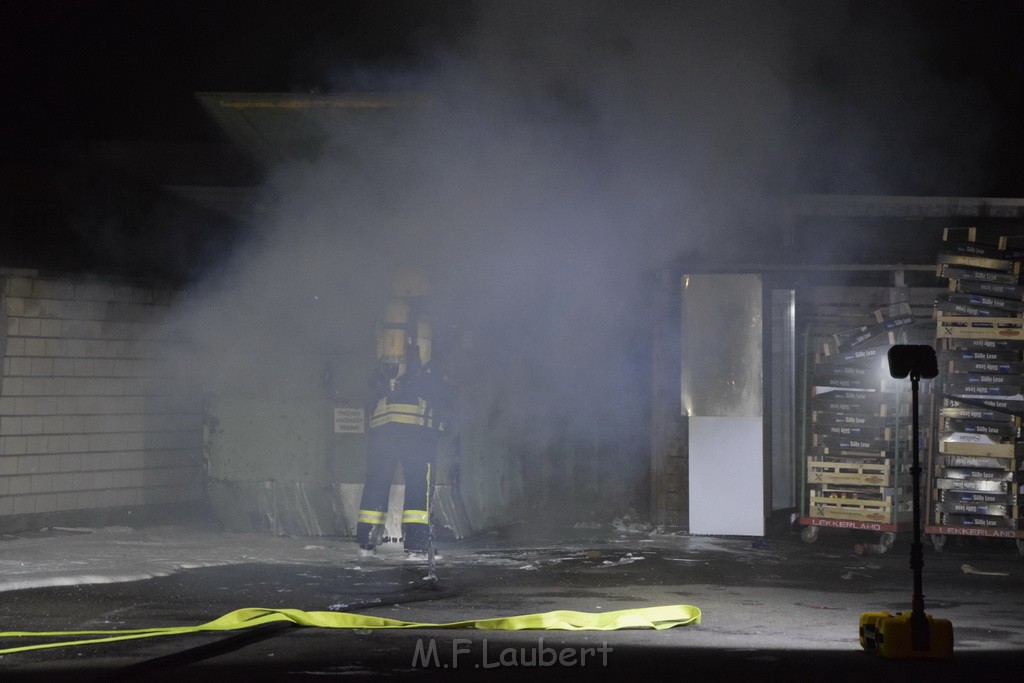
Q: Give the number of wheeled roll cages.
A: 2